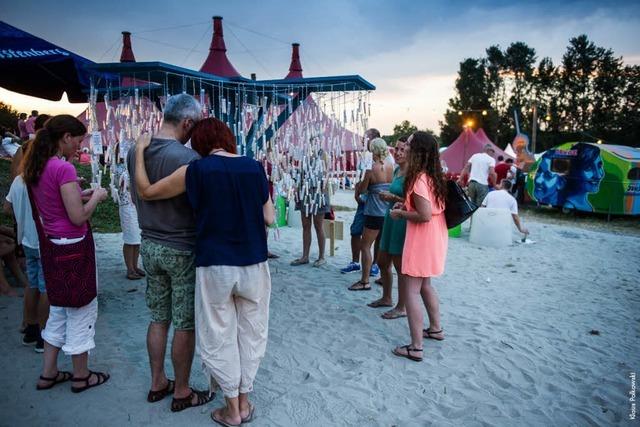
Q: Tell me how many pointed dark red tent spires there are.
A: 3